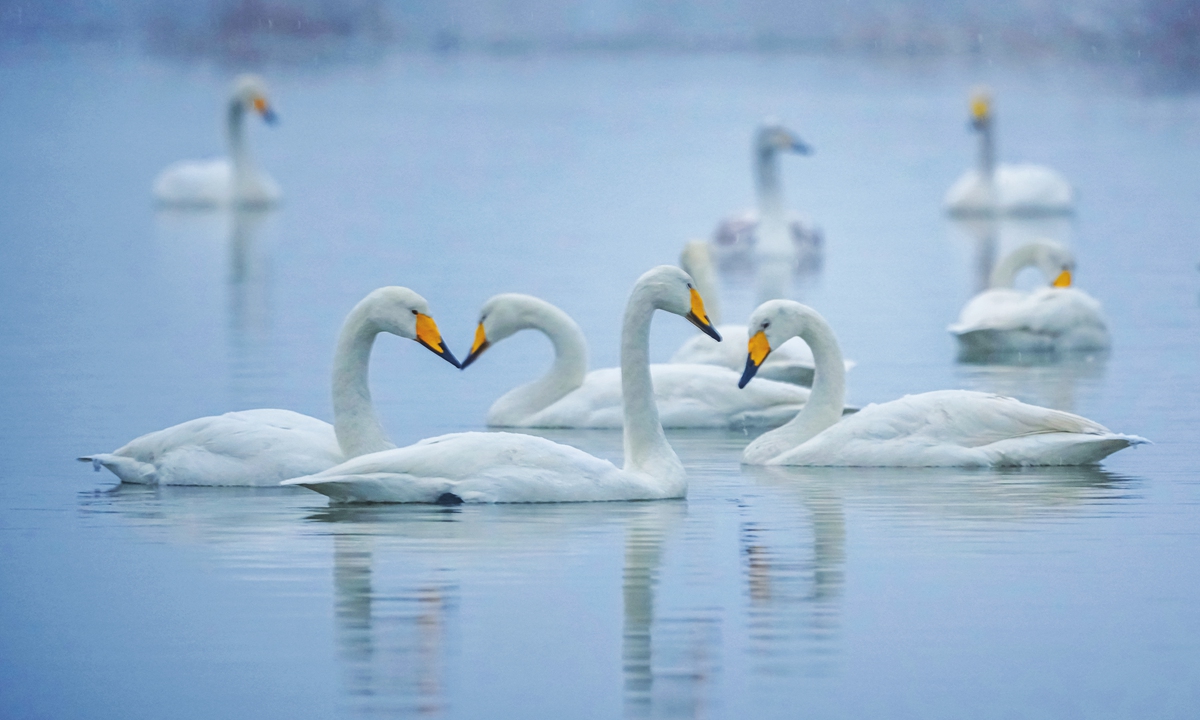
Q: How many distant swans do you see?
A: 3